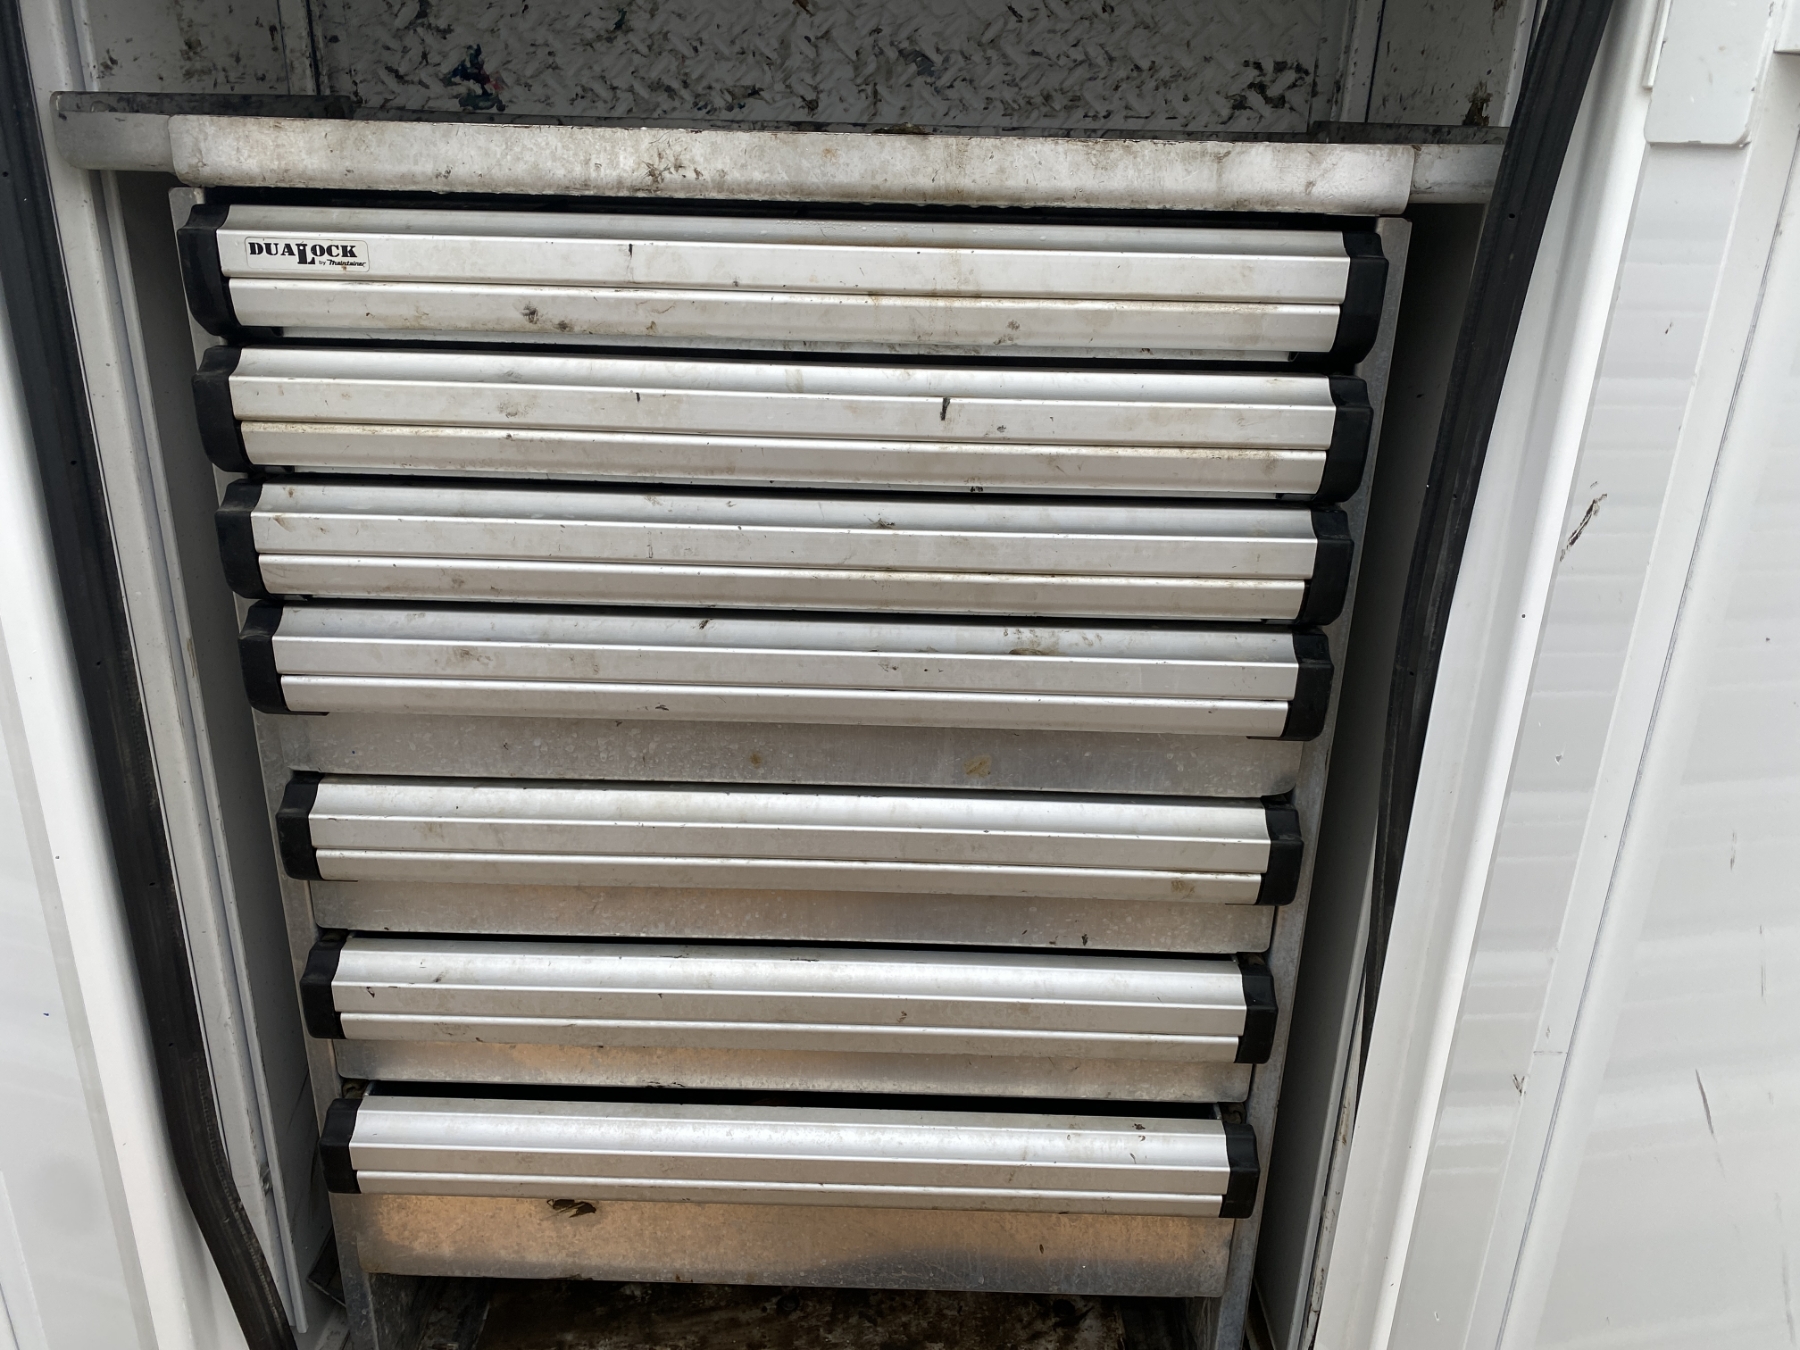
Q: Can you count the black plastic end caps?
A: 14